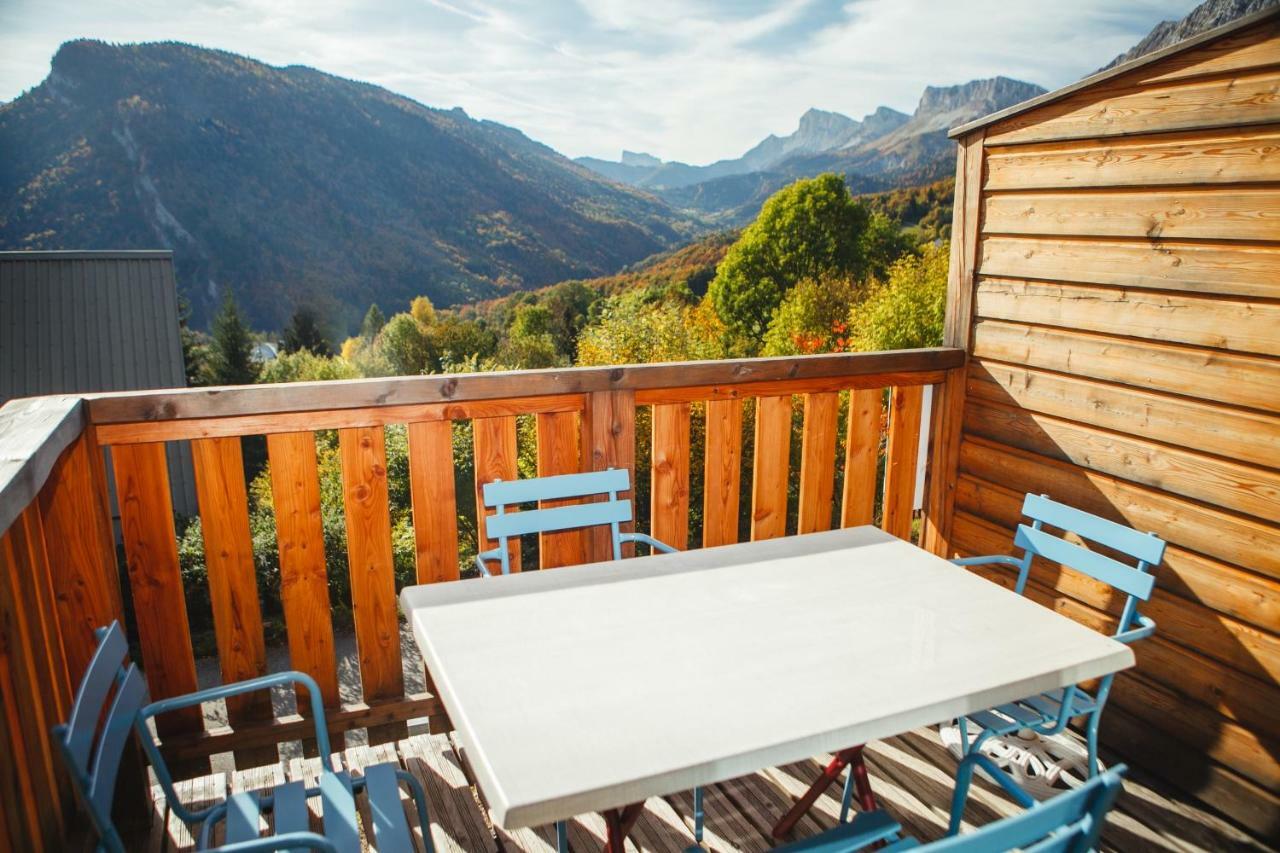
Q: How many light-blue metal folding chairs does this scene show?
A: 4